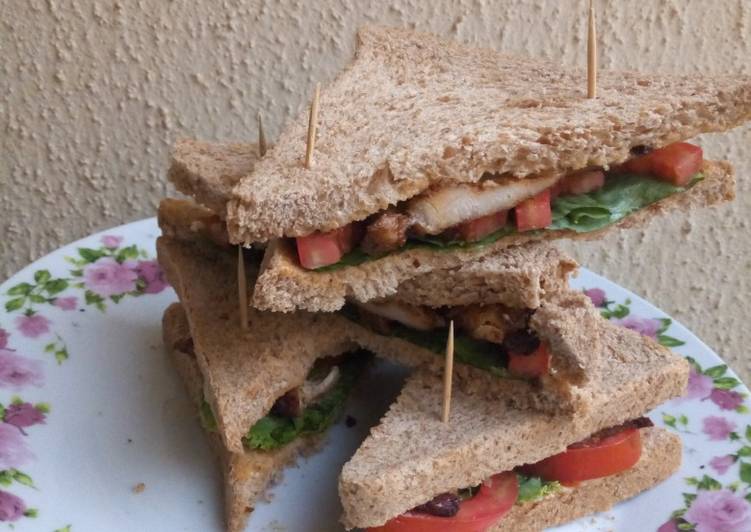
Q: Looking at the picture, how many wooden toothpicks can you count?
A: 5